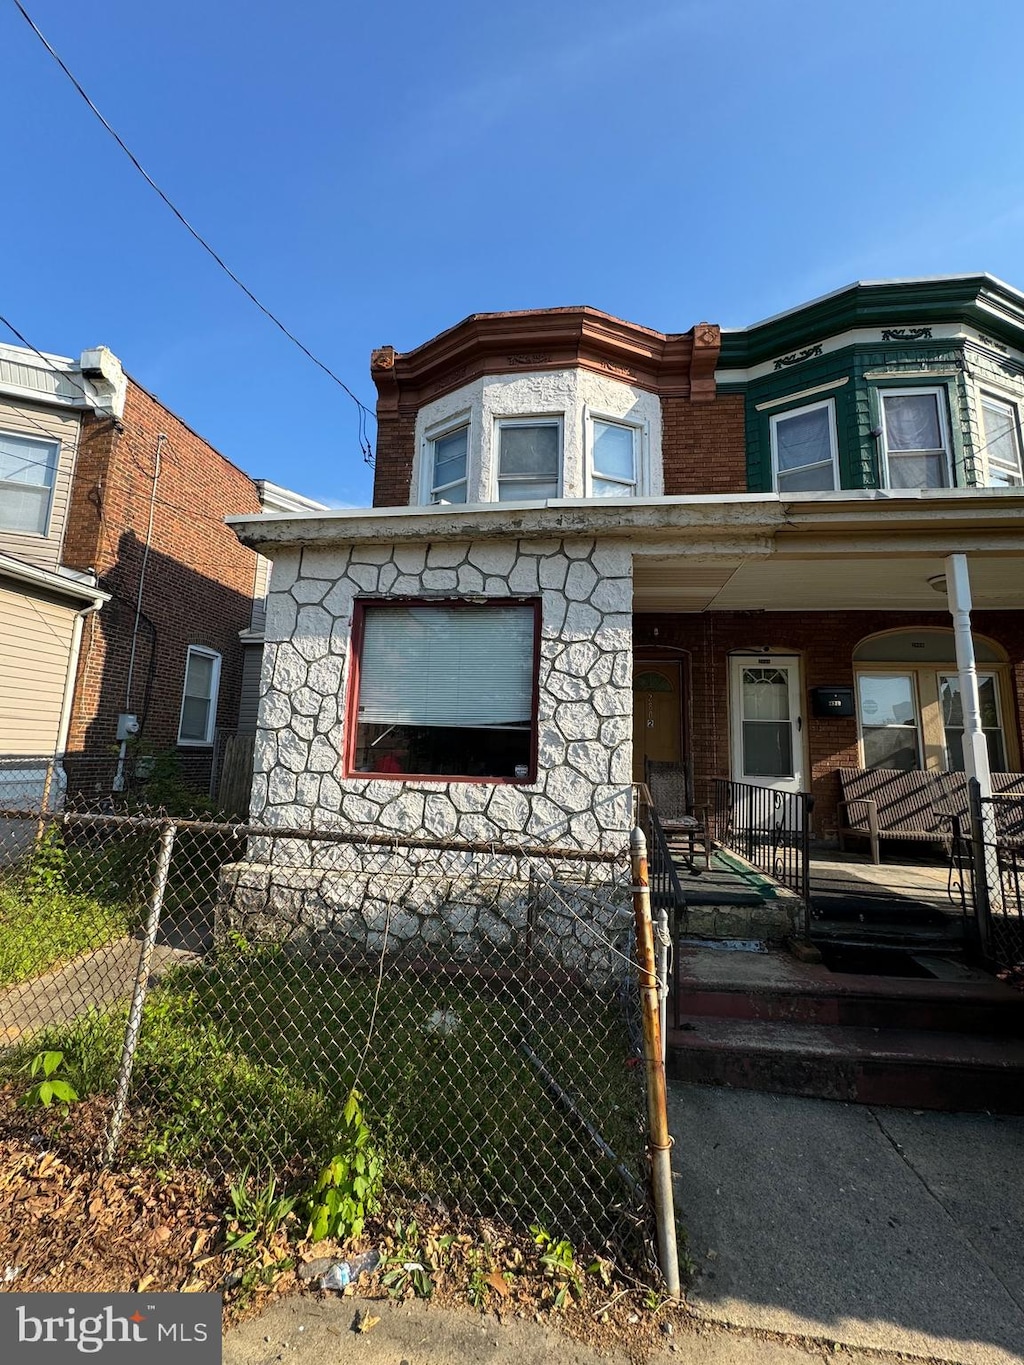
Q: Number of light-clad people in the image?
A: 0